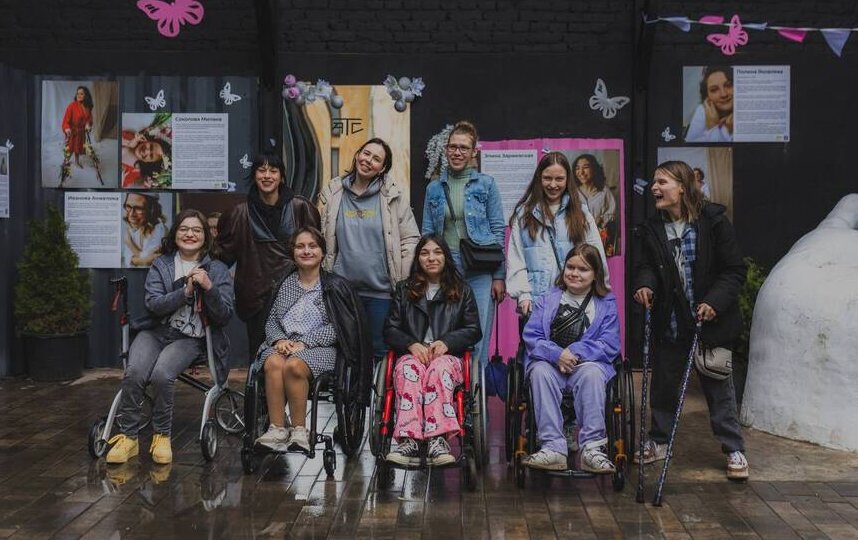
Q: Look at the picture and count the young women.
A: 9